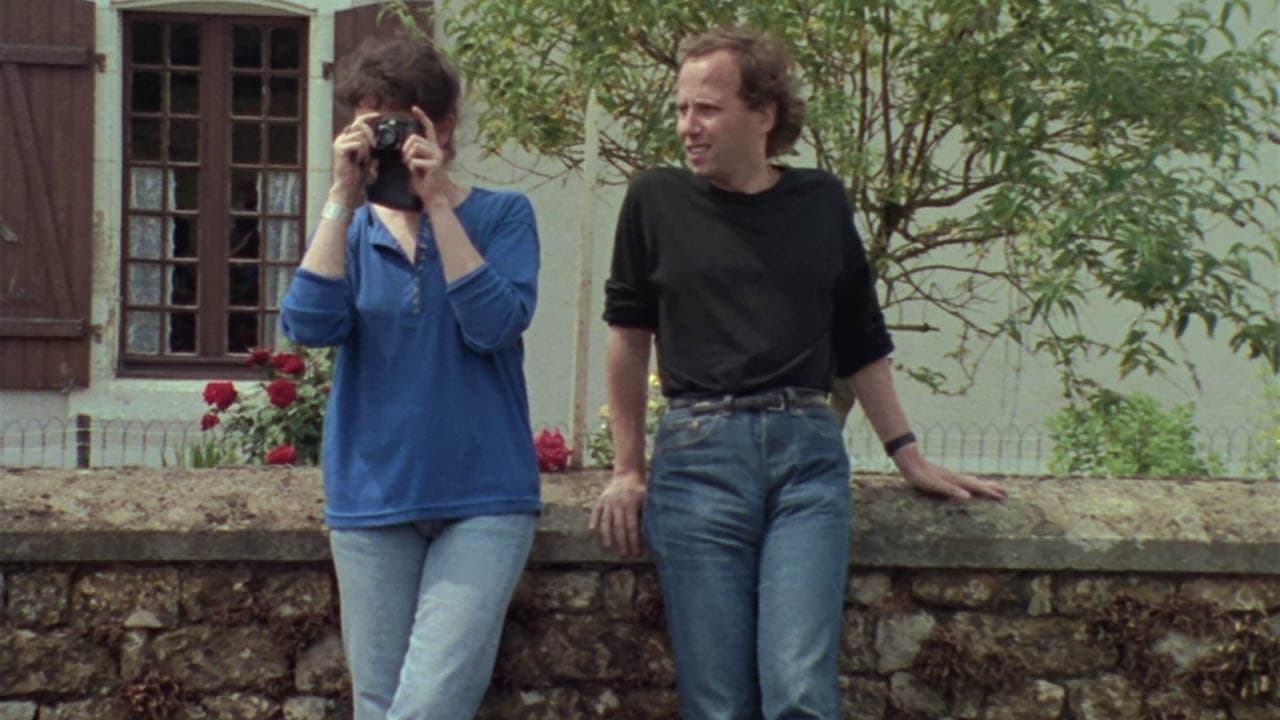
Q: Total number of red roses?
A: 7